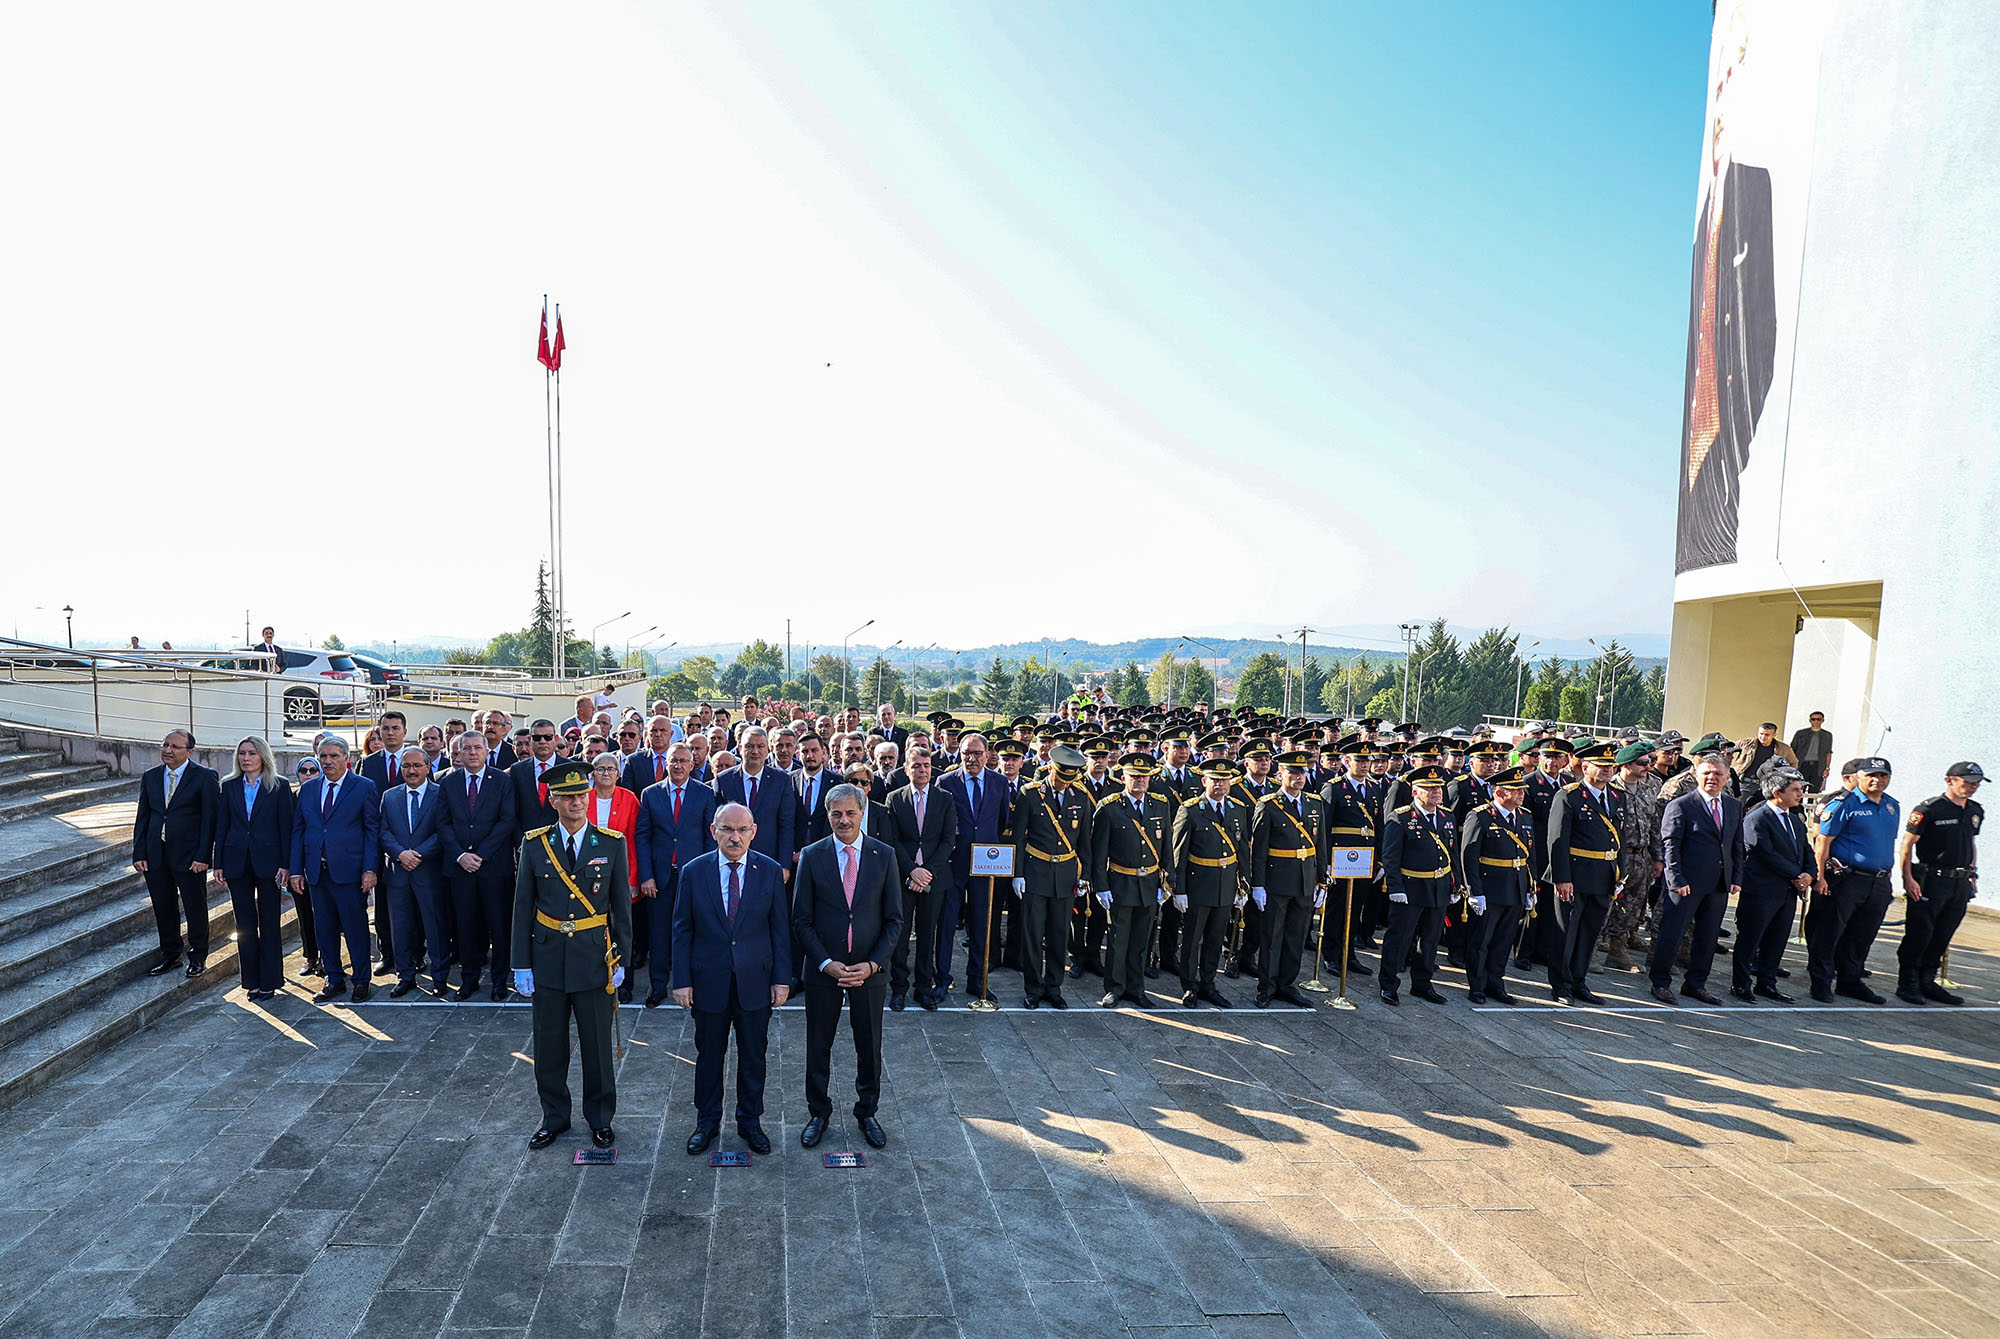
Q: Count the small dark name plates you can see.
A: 3